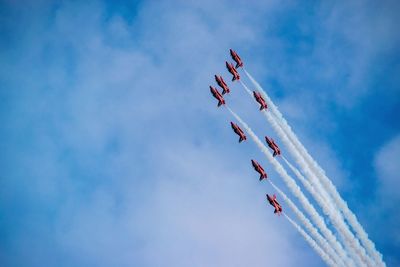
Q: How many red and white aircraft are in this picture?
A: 9